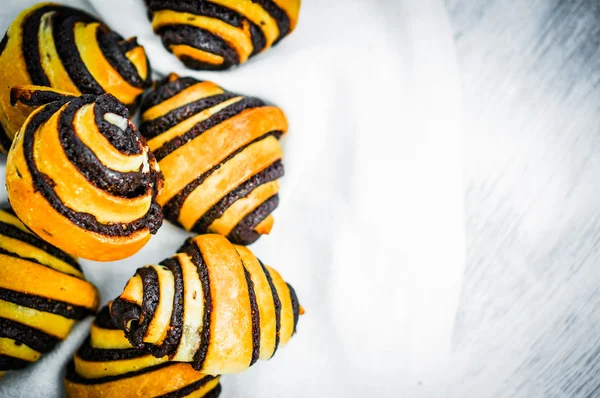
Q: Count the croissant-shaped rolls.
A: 7